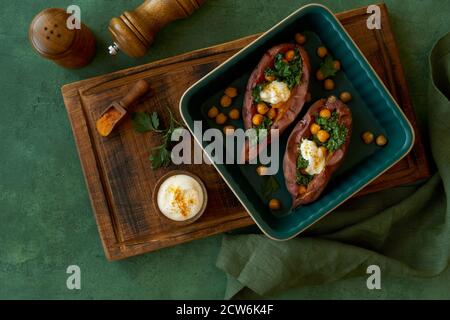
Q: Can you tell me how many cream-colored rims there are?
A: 1